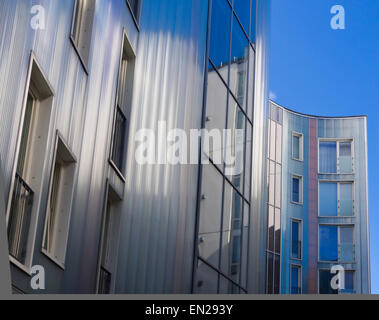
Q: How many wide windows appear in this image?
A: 4